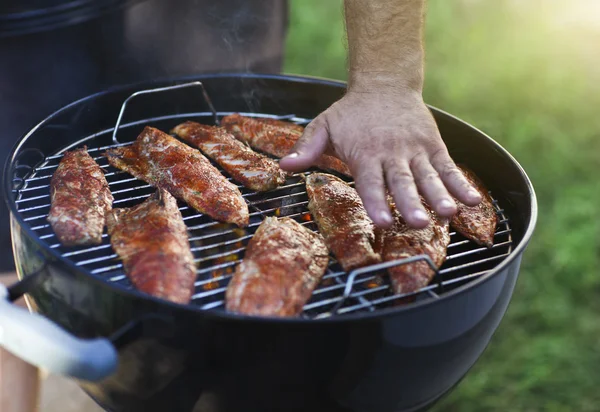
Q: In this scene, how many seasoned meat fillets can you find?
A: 9